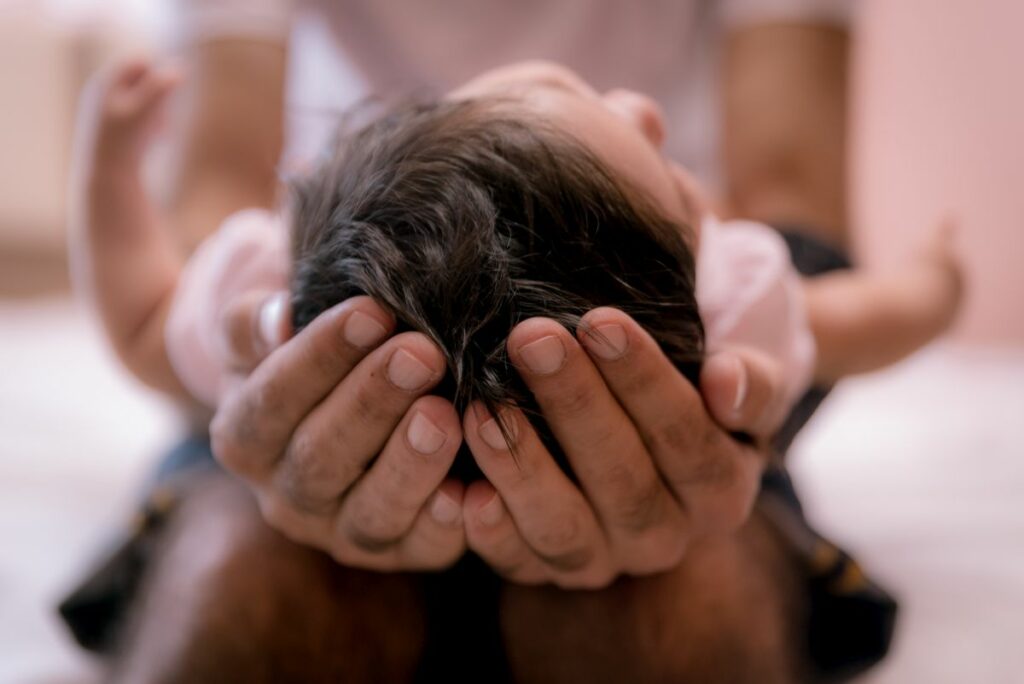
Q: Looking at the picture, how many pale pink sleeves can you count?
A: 2